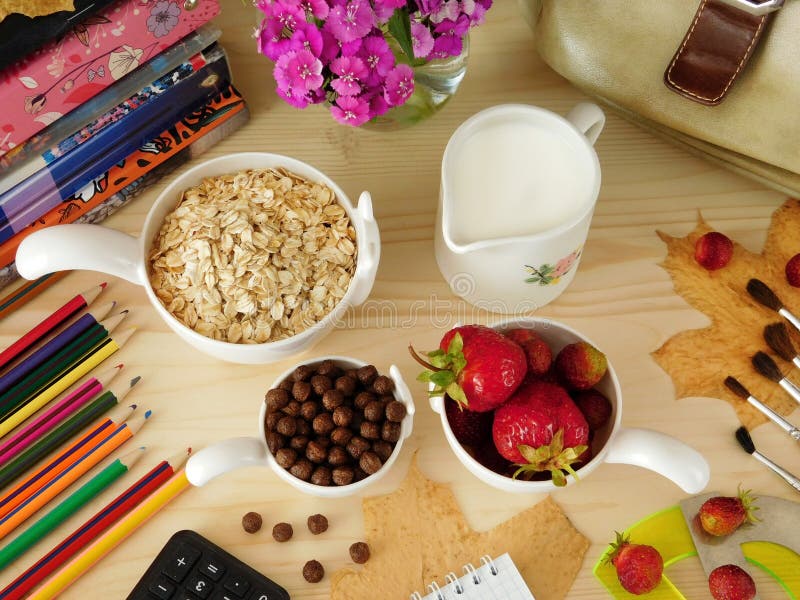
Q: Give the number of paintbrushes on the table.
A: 5